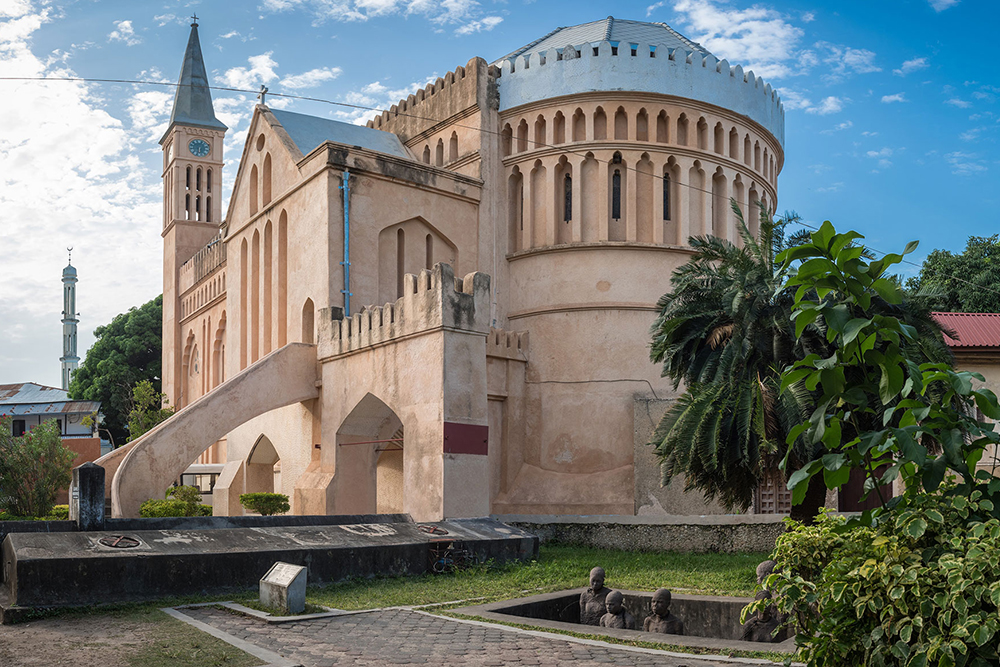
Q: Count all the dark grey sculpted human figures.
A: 5